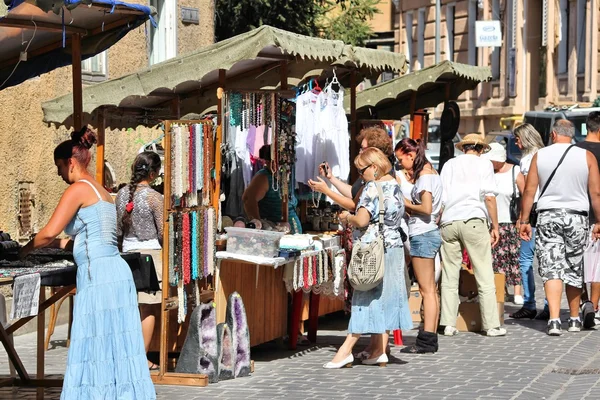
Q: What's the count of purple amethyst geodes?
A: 3